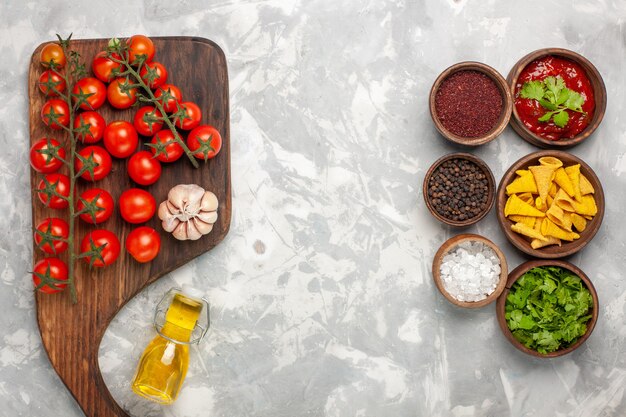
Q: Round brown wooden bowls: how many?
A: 6